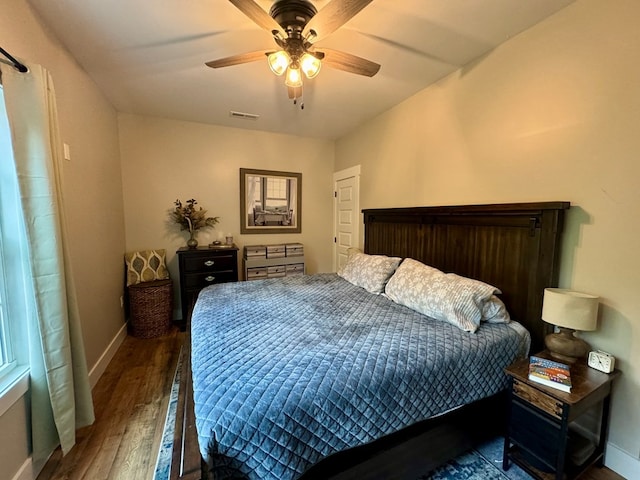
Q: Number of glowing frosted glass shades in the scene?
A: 3